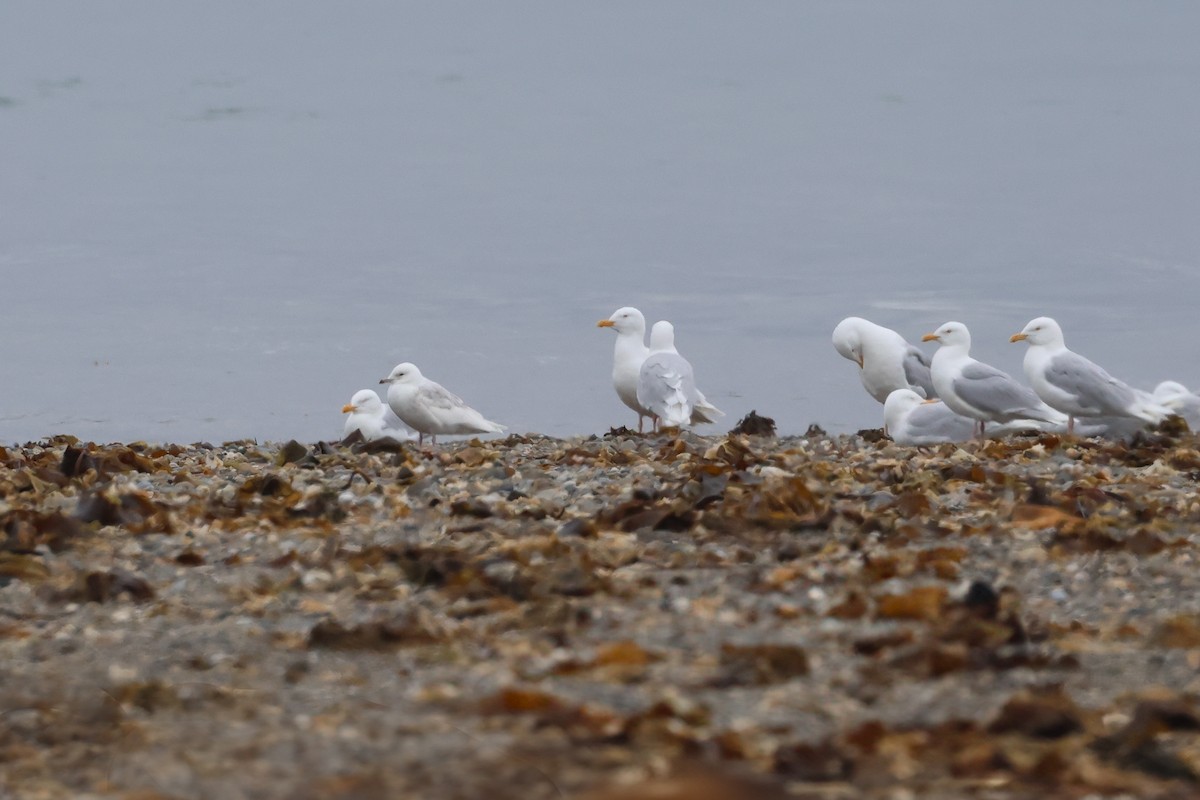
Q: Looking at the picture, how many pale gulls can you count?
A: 9